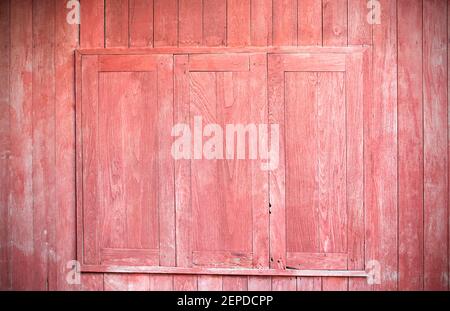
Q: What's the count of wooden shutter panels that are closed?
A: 3